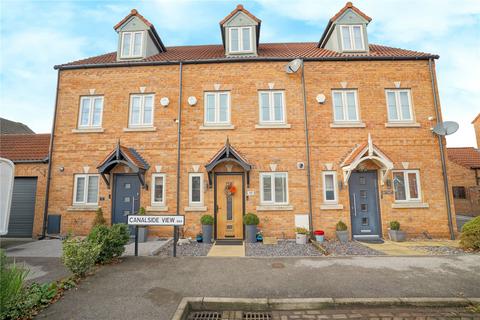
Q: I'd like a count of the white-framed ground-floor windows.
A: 6